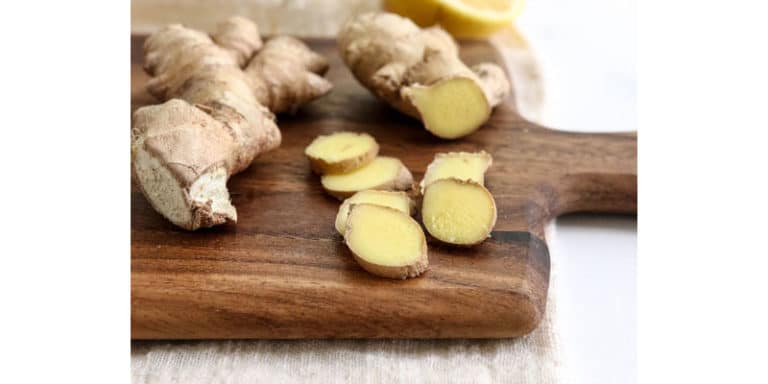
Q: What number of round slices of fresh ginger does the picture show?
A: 6